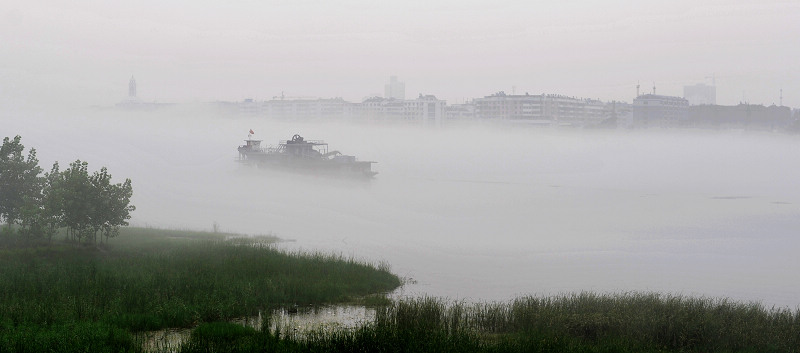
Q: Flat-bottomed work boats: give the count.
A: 1